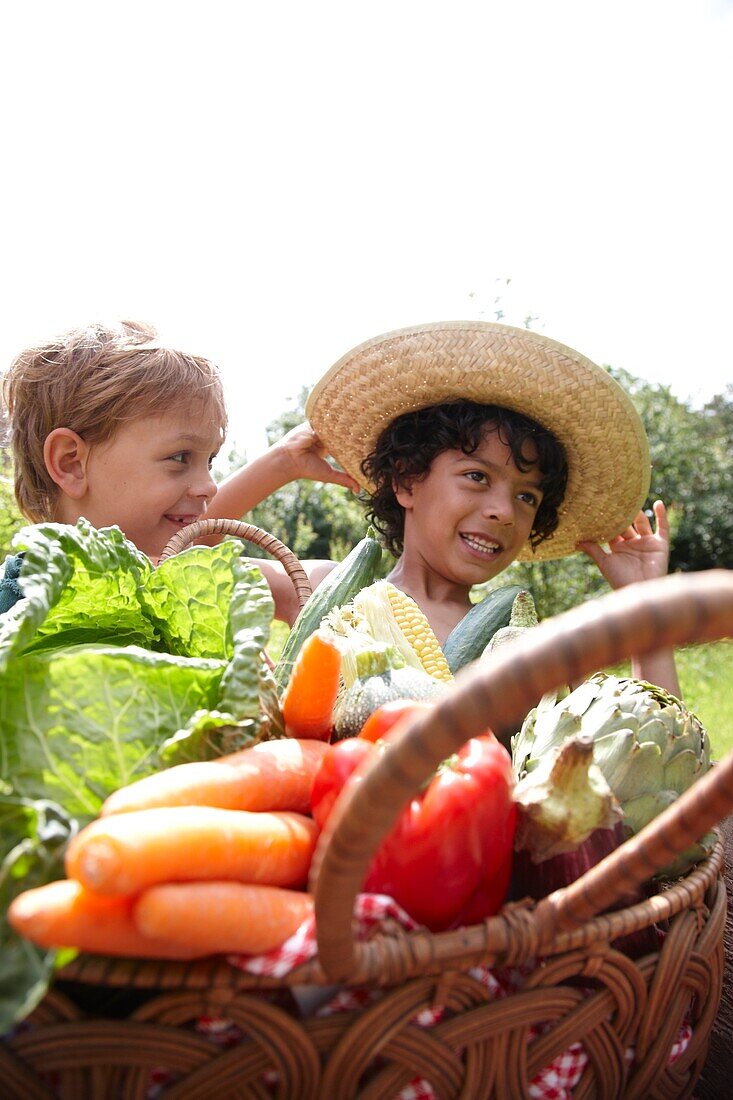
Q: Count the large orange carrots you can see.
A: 5